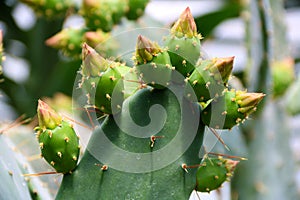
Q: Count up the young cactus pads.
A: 7